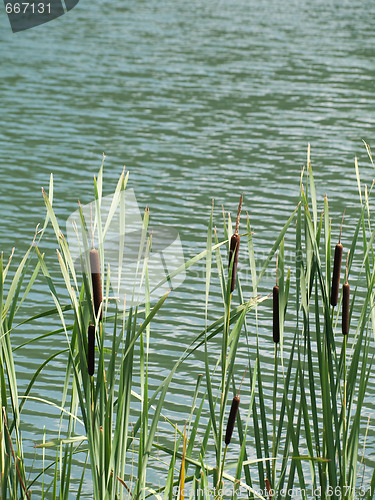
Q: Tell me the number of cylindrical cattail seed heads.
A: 7